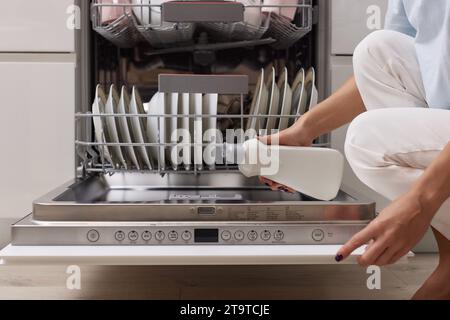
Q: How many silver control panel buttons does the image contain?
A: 13